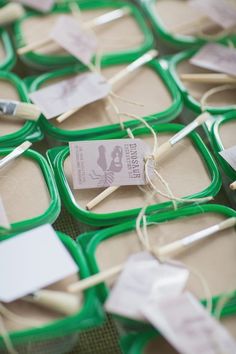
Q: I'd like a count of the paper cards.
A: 11